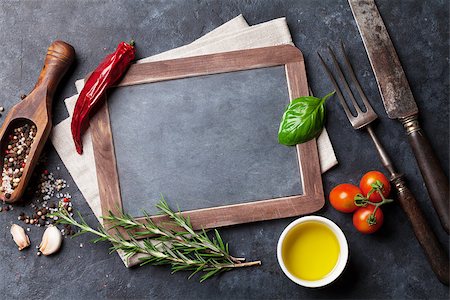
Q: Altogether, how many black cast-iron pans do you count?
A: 0